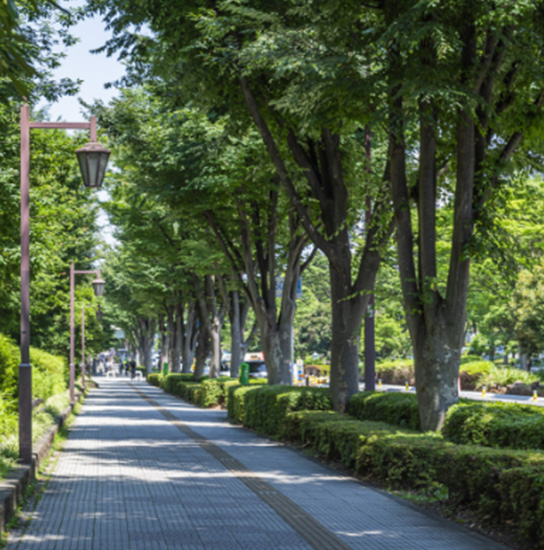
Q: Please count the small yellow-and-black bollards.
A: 4